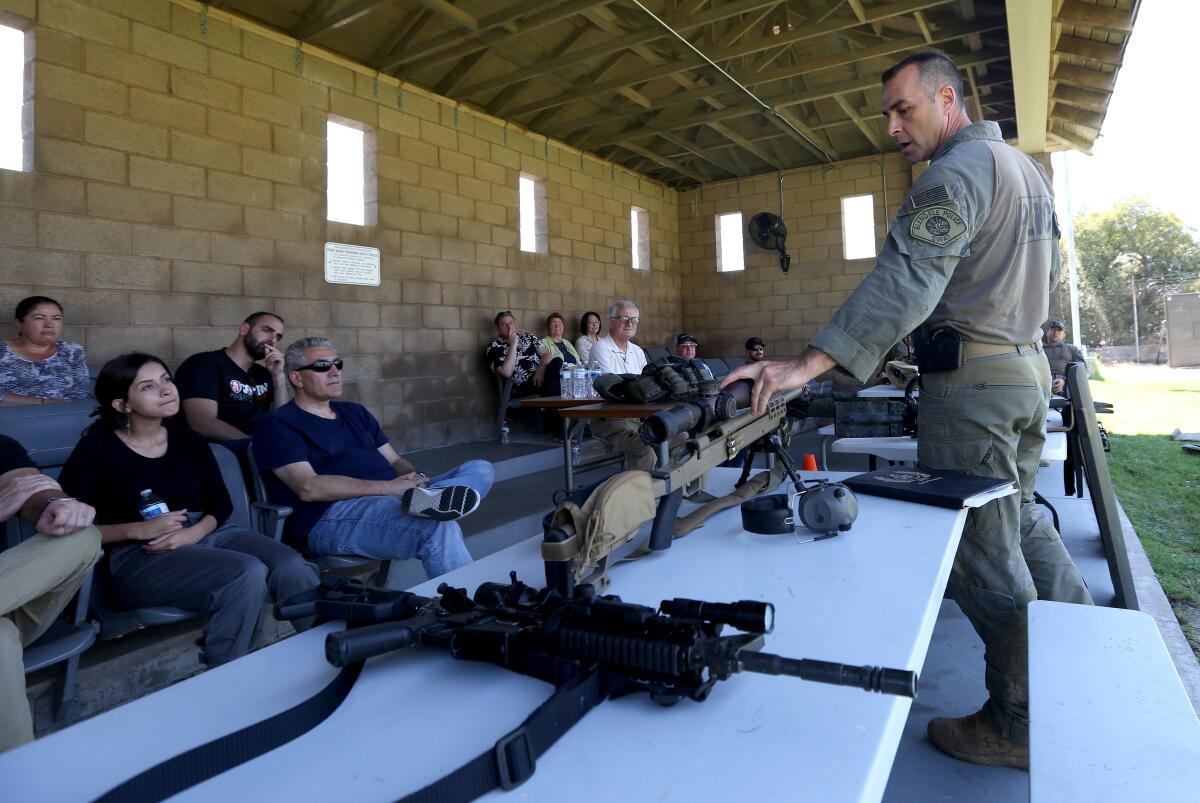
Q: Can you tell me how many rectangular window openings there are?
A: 6